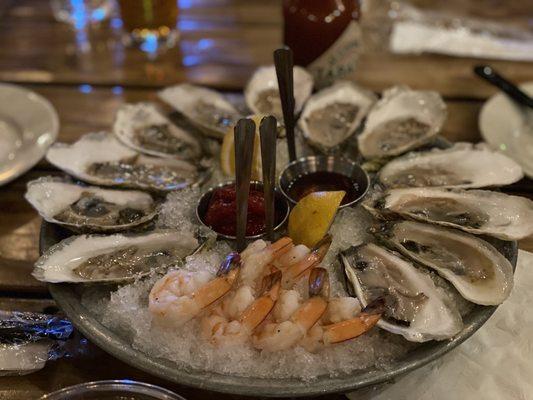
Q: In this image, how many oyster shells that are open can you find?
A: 12